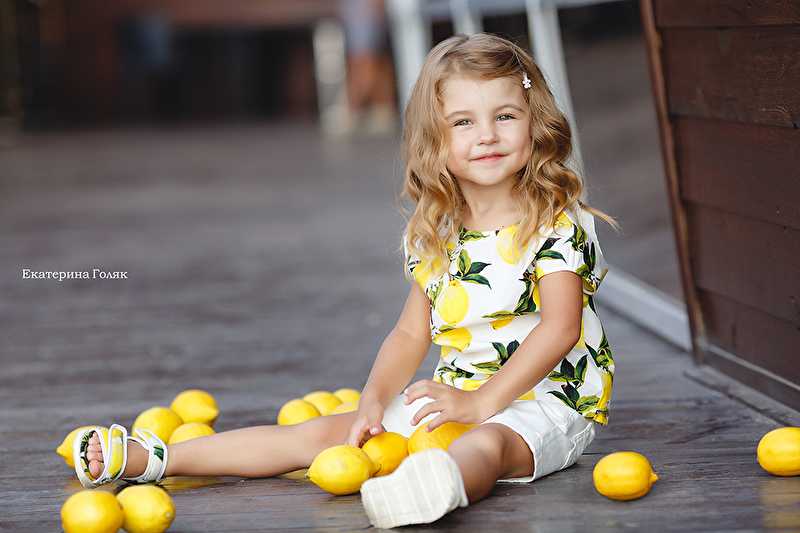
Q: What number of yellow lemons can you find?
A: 15